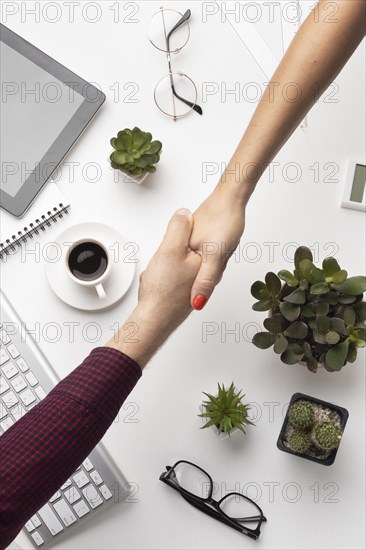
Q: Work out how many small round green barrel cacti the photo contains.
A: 3